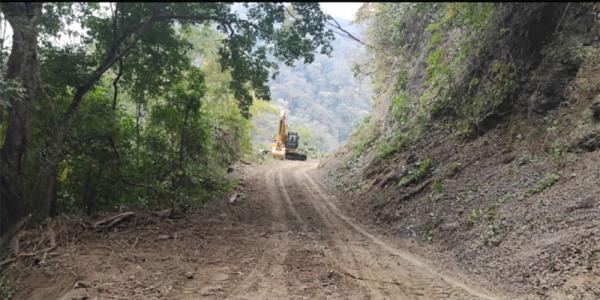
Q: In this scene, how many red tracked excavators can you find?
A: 0